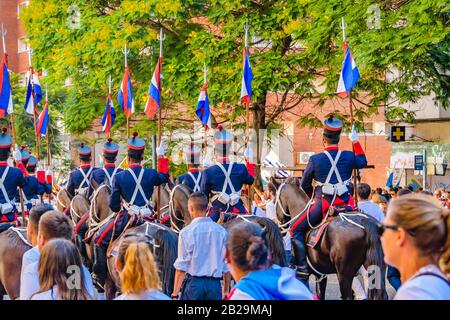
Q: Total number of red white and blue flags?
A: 9